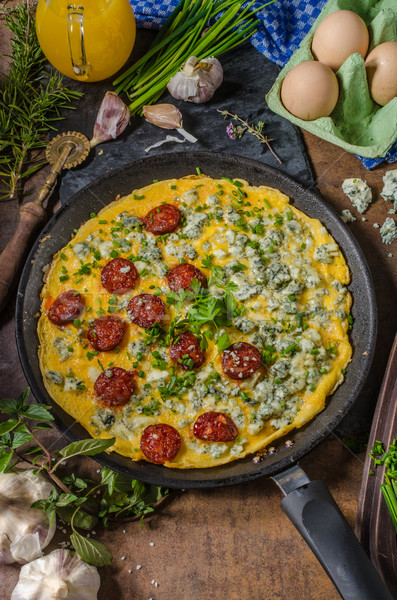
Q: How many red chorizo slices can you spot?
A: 11